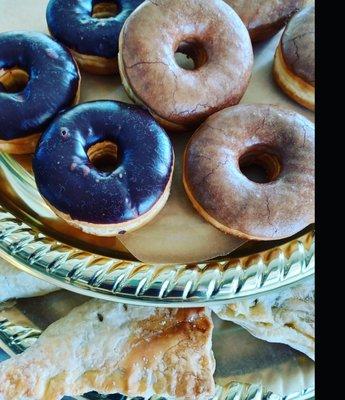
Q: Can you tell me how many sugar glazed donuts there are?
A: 4